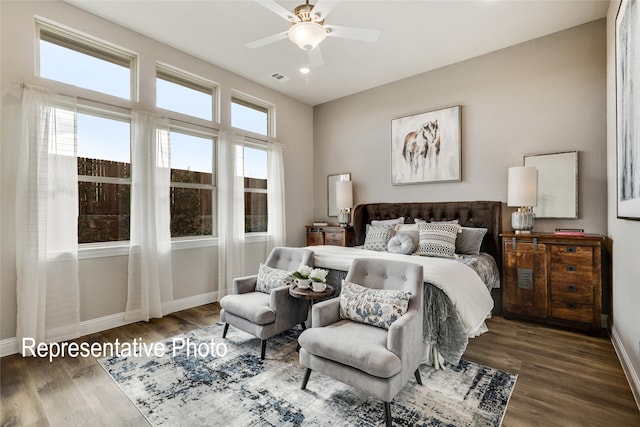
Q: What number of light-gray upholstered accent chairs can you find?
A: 2